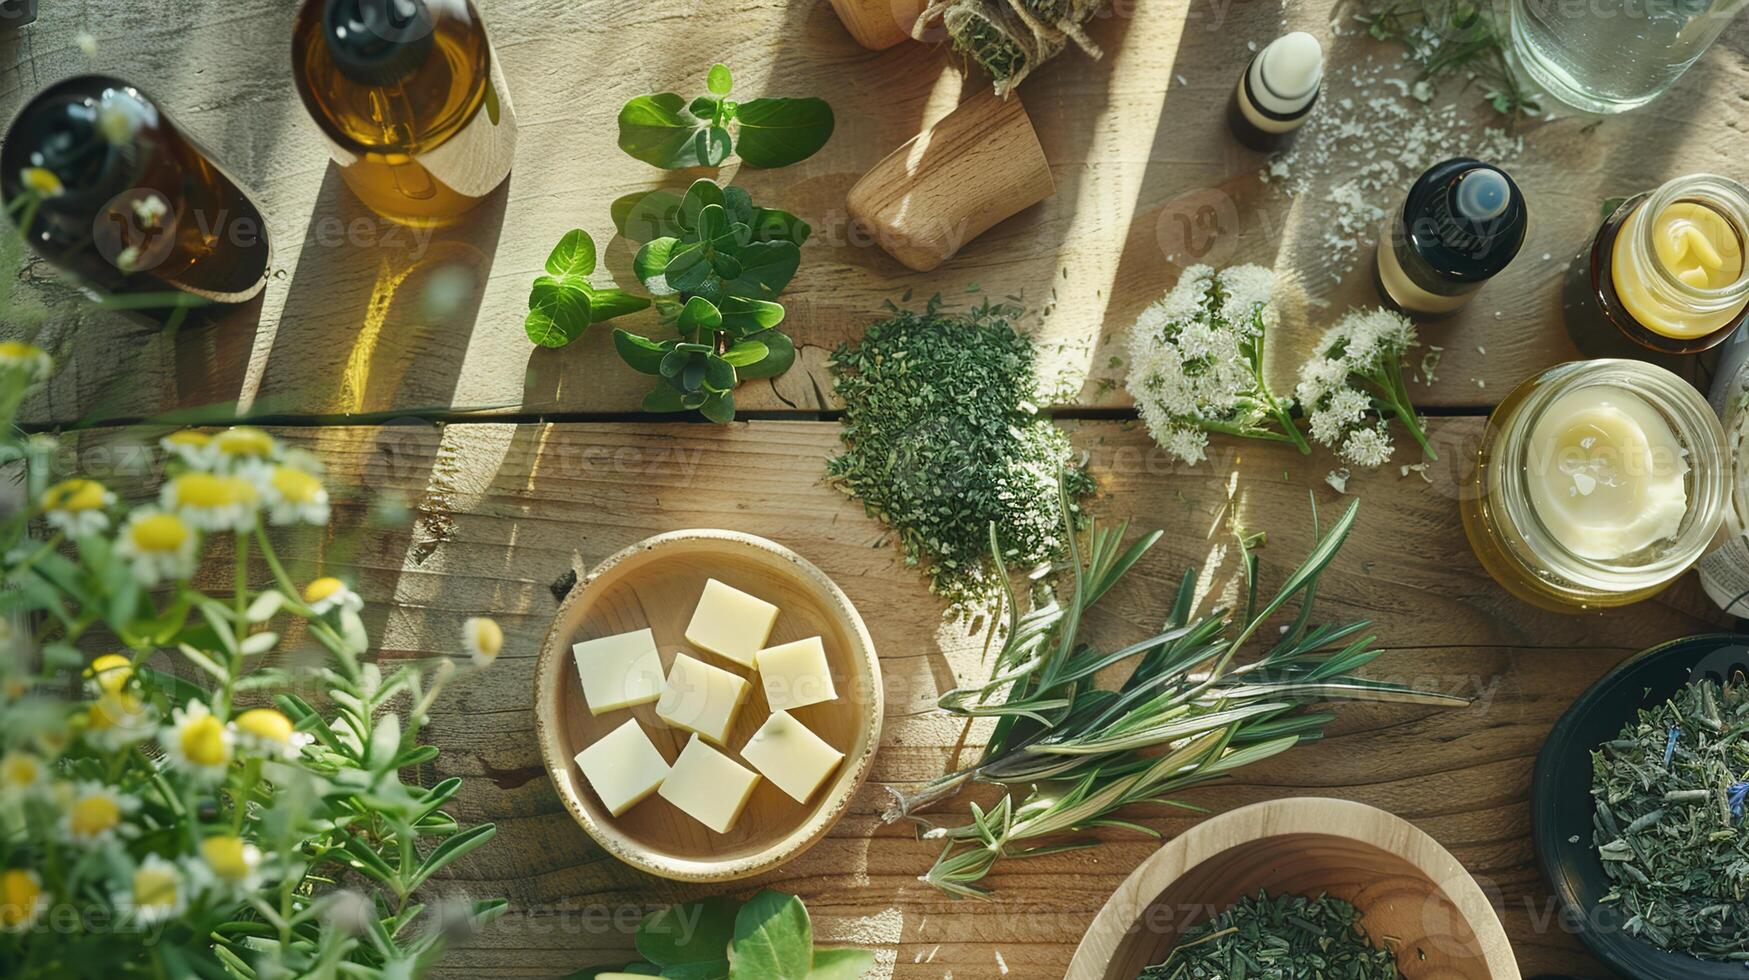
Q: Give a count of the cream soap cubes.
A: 7